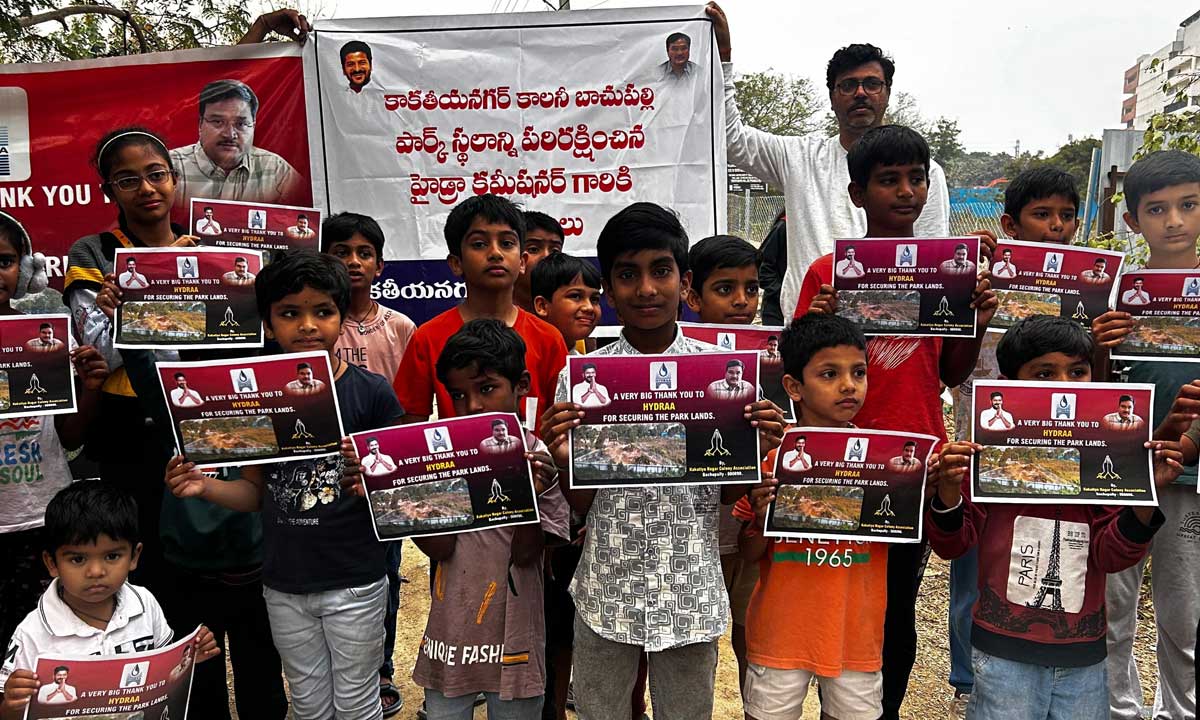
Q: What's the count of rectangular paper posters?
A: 13